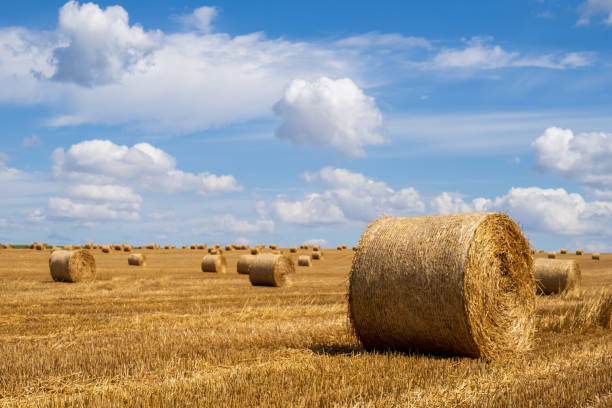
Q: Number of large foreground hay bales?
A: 1